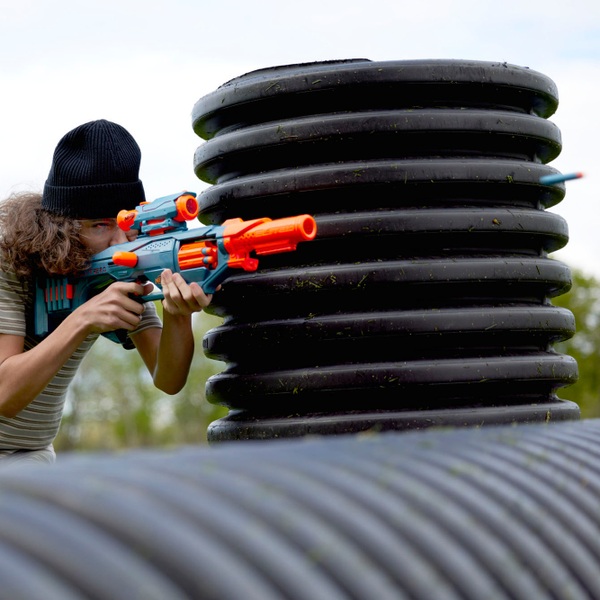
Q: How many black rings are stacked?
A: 8